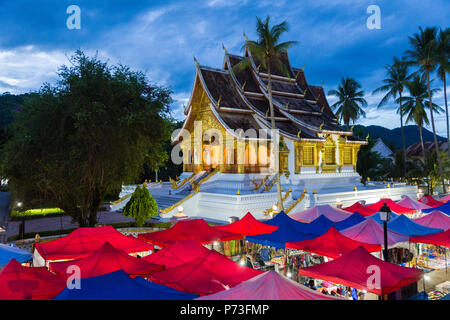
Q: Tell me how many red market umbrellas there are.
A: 13